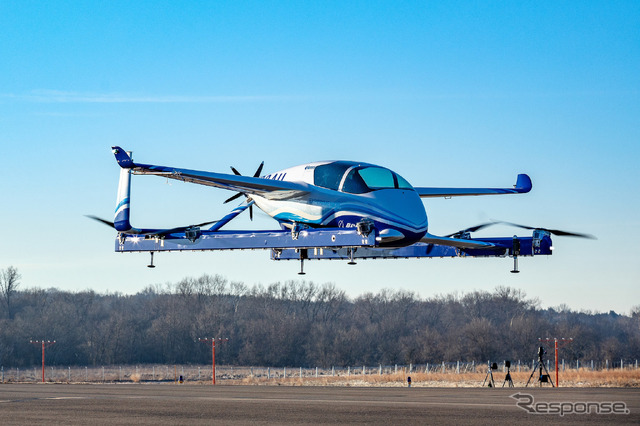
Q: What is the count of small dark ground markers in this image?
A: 2